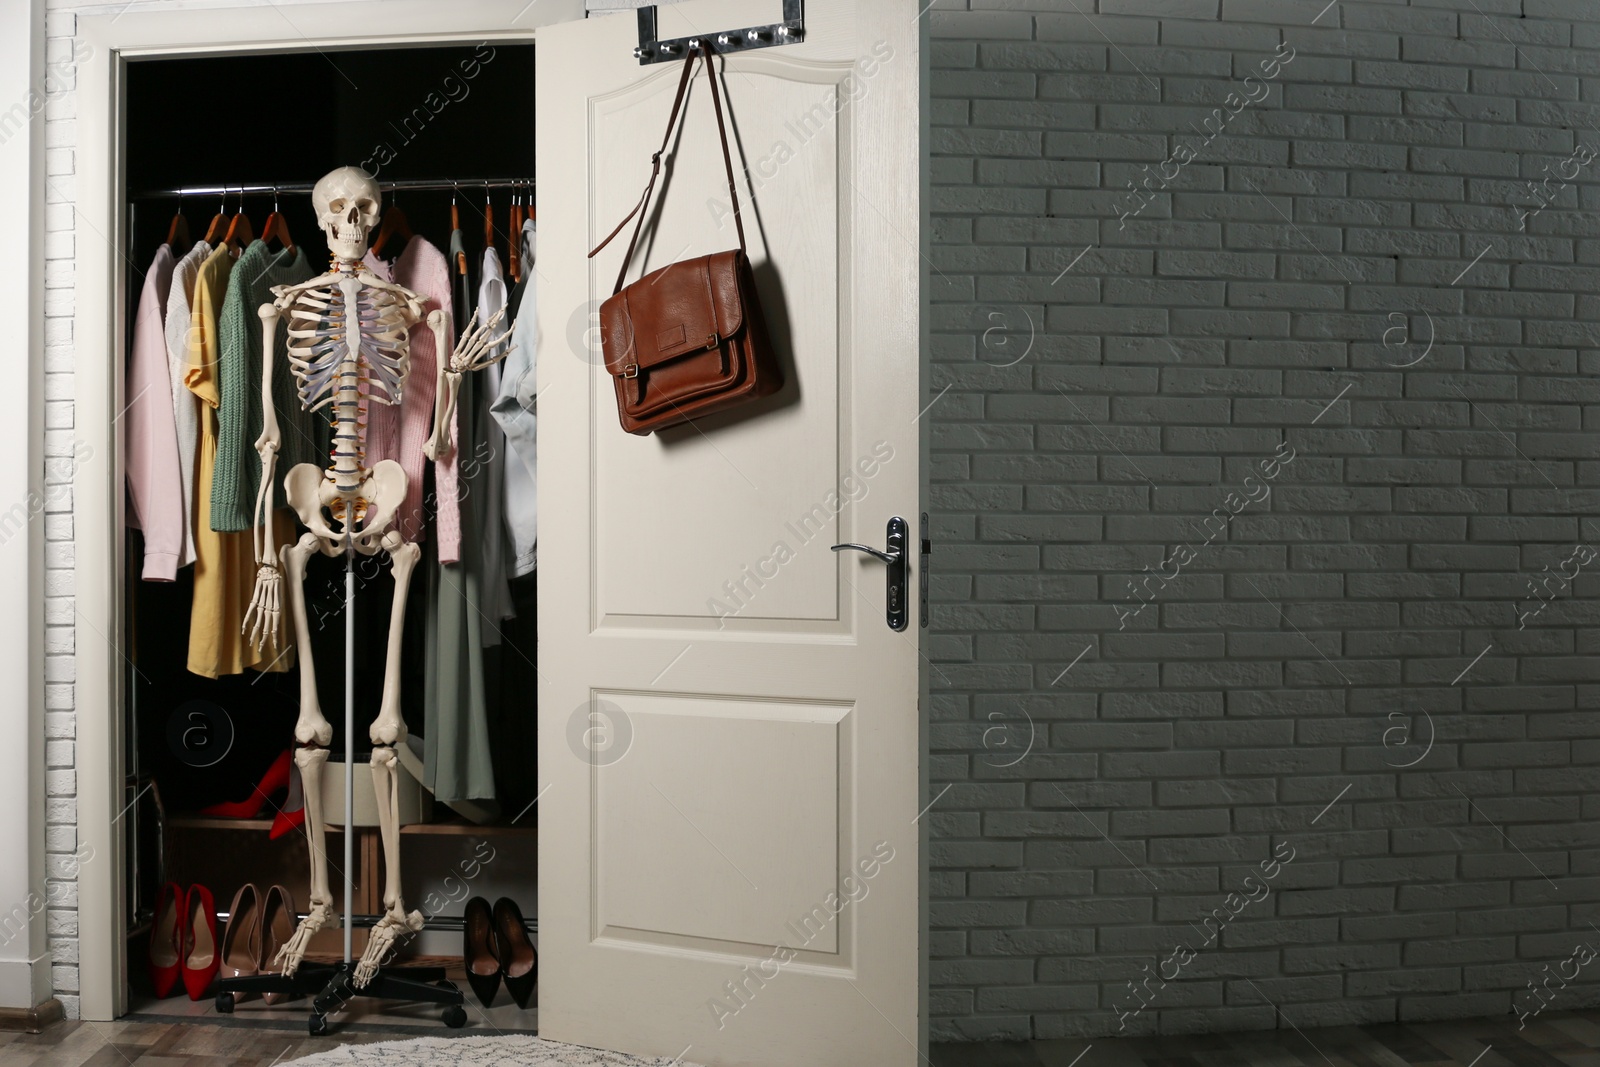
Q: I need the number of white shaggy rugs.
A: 1